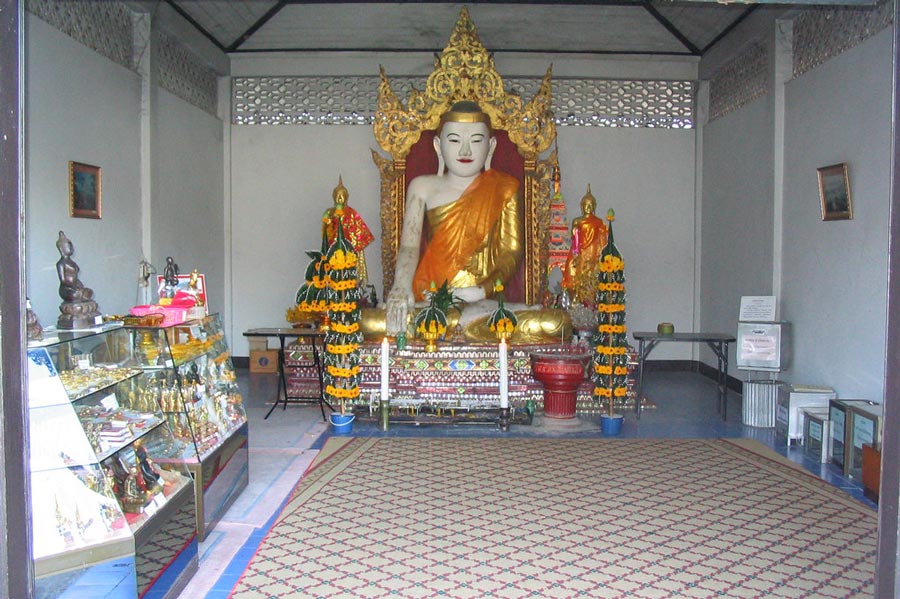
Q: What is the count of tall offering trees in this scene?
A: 2